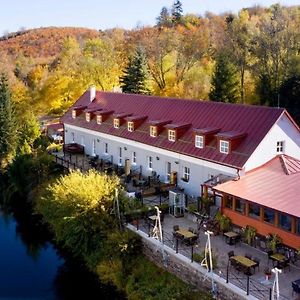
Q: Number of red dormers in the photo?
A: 9